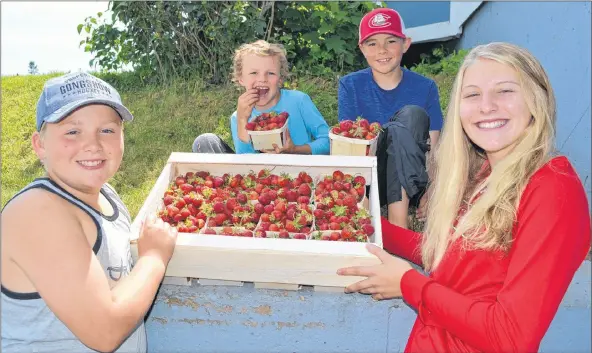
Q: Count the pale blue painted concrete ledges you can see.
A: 1